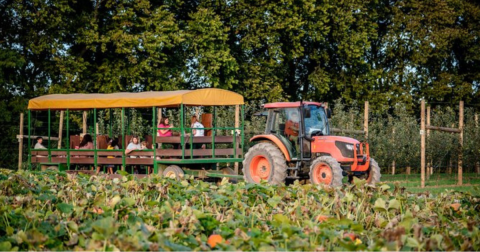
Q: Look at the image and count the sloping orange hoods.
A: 1